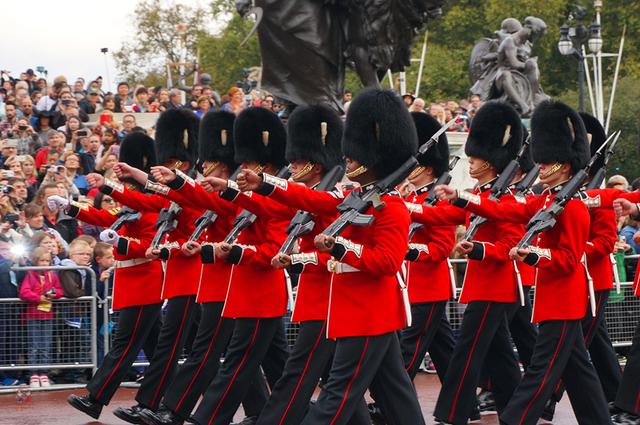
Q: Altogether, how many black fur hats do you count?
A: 11